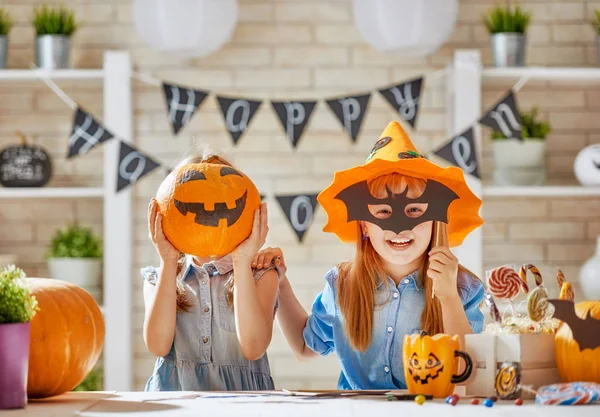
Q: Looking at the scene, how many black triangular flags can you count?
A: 10